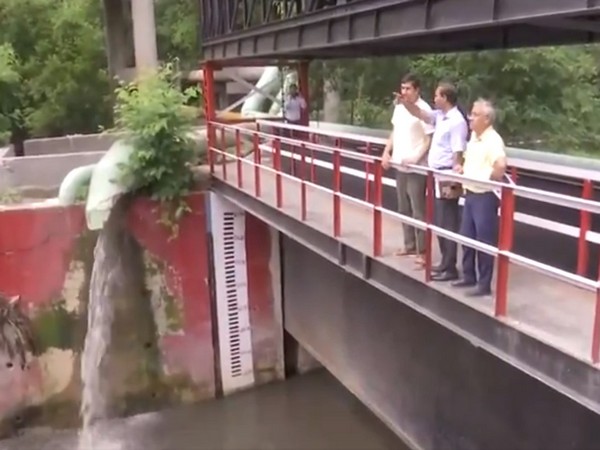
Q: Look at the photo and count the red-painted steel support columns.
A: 2